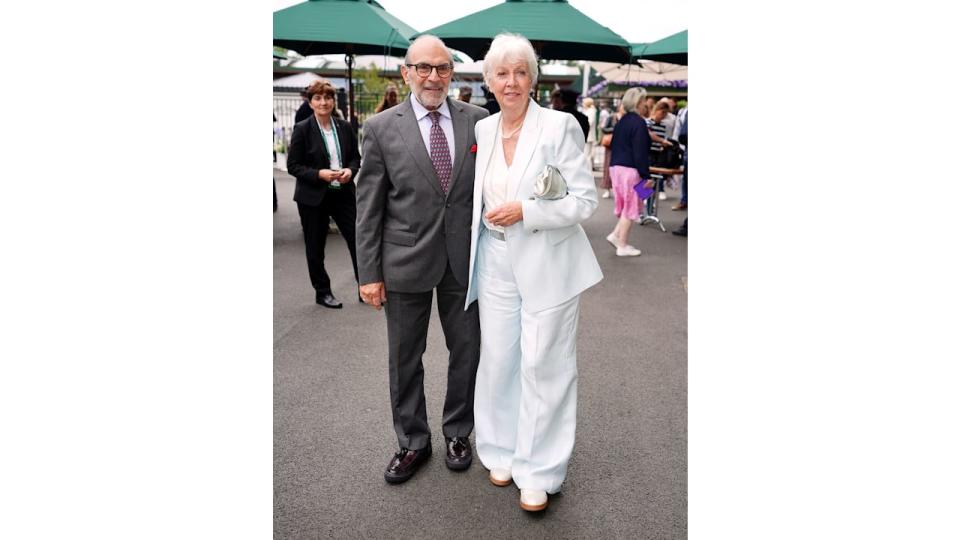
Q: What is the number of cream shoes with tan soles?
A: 2